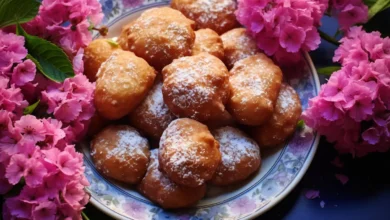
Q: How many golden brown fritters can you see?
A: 14